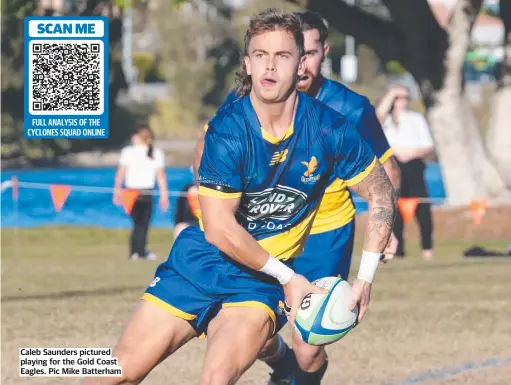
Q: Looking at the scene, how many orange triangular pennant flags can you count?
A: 5